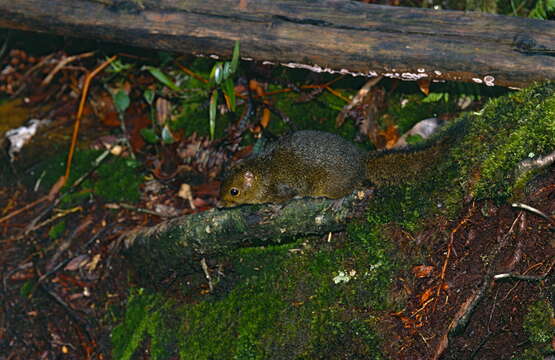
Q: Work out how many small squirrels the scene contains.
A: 1